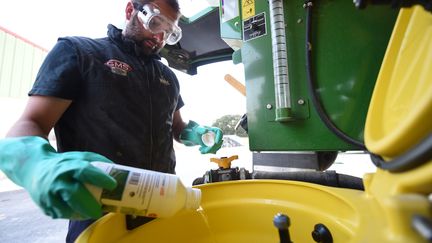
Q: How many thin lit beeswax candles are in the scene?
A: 0